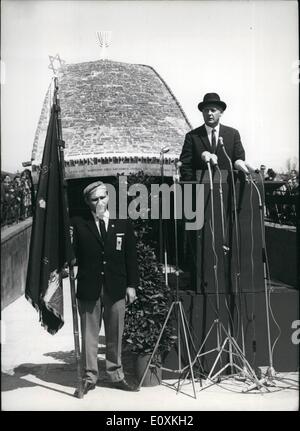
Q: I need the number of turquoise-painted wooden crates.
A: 0